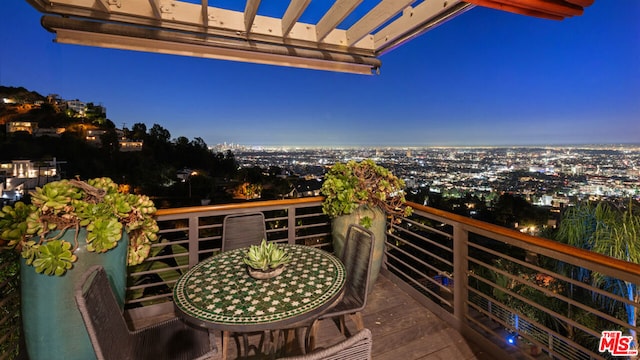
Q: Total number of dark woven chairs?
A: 4